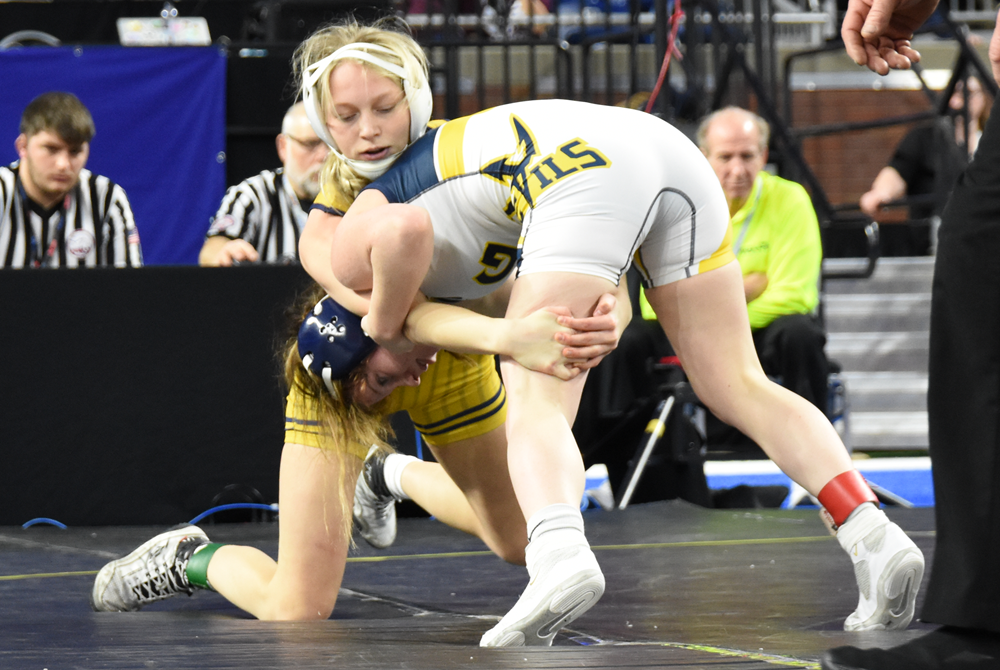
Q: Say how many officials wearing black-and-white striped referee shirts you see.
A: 2